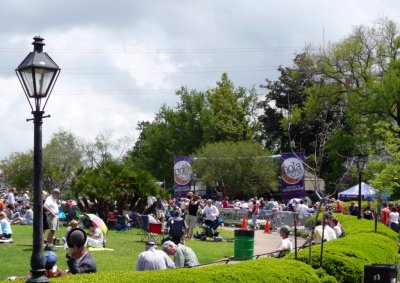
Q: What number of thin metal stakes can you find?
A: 3